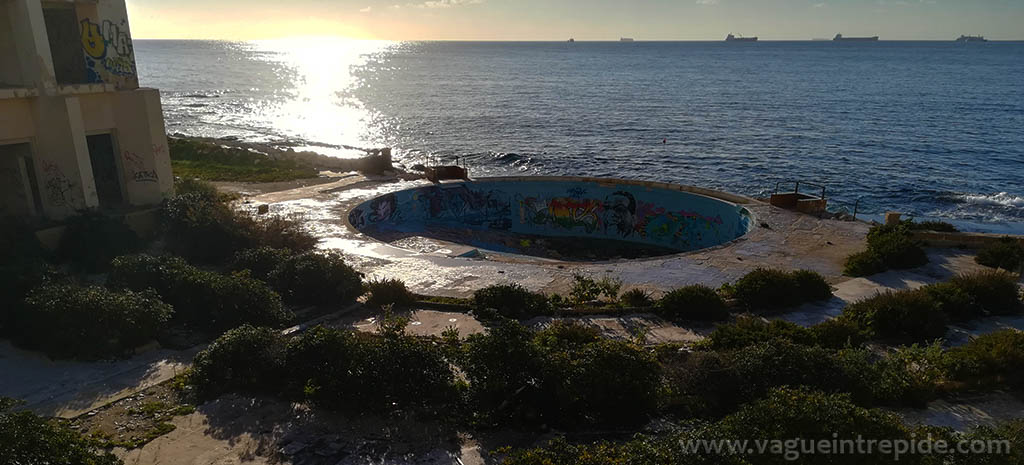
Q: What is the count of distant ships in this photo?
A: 5